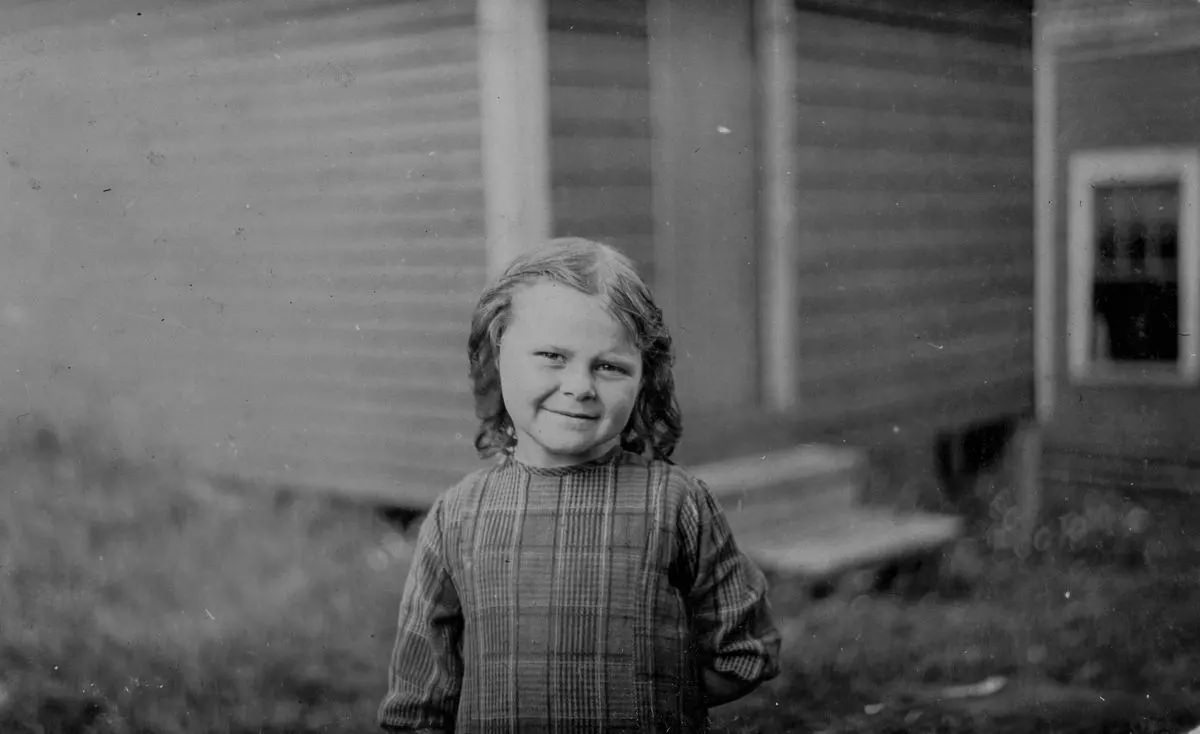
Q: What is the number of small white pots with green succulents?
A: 0